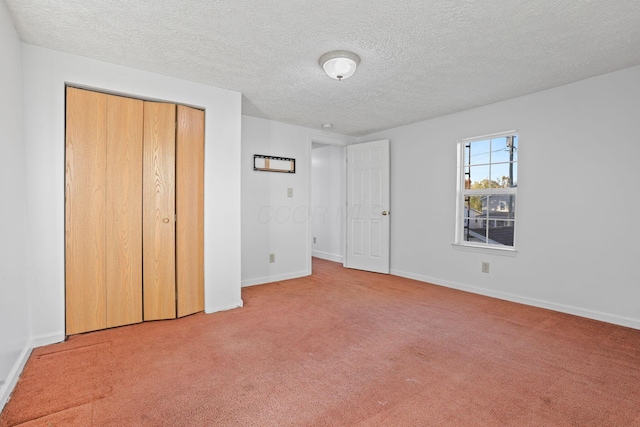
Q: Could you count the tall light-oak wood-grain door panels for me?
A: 4